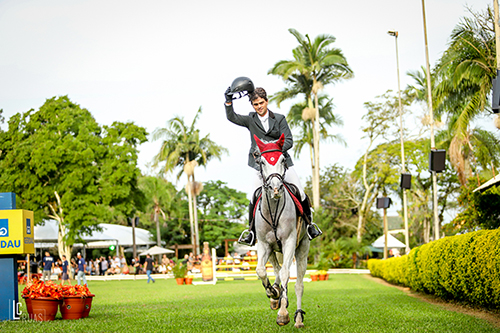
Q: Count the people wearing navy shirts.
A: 3